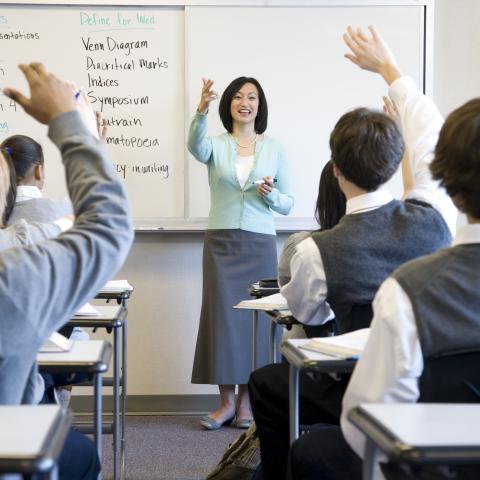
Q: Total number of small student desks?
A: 8